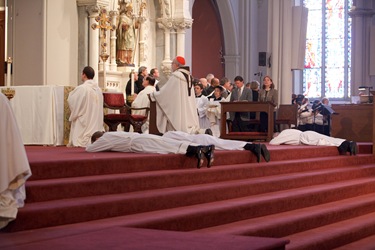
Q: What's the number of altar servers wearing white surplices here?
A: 2